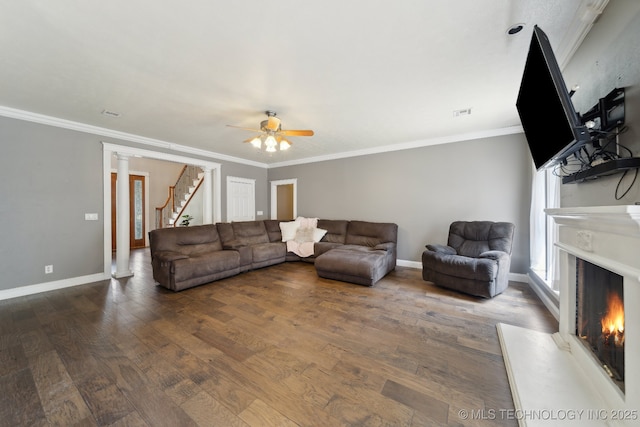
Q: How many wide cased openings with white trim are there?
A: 1